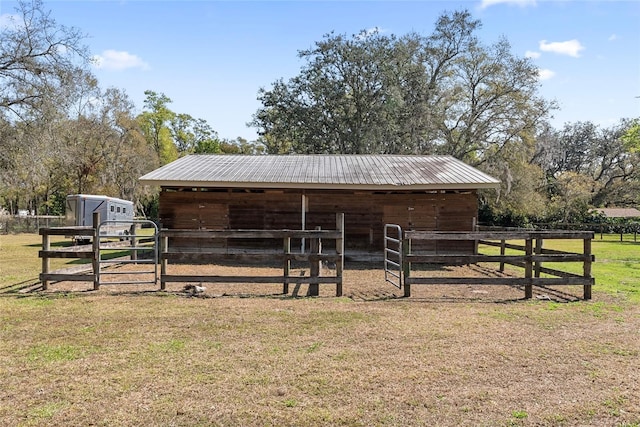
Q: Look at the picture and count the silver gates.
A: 2